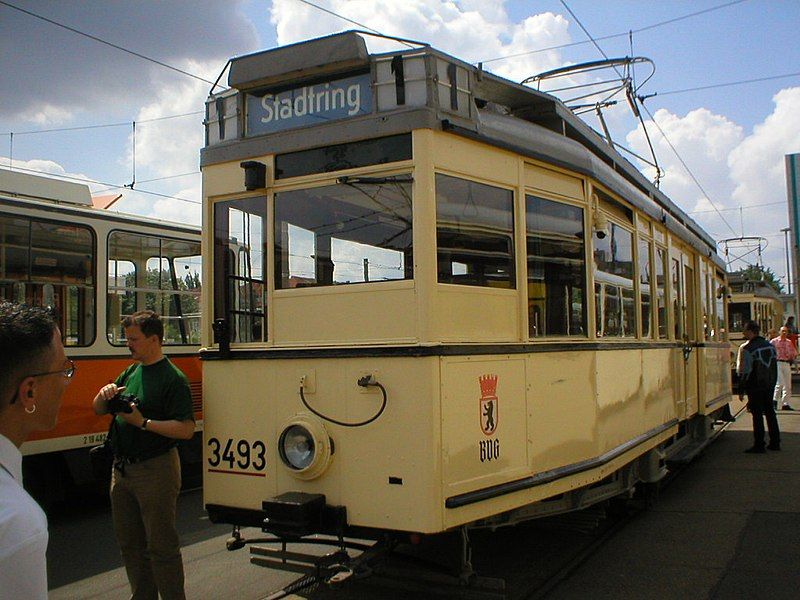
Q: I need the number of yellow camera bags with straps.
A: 0